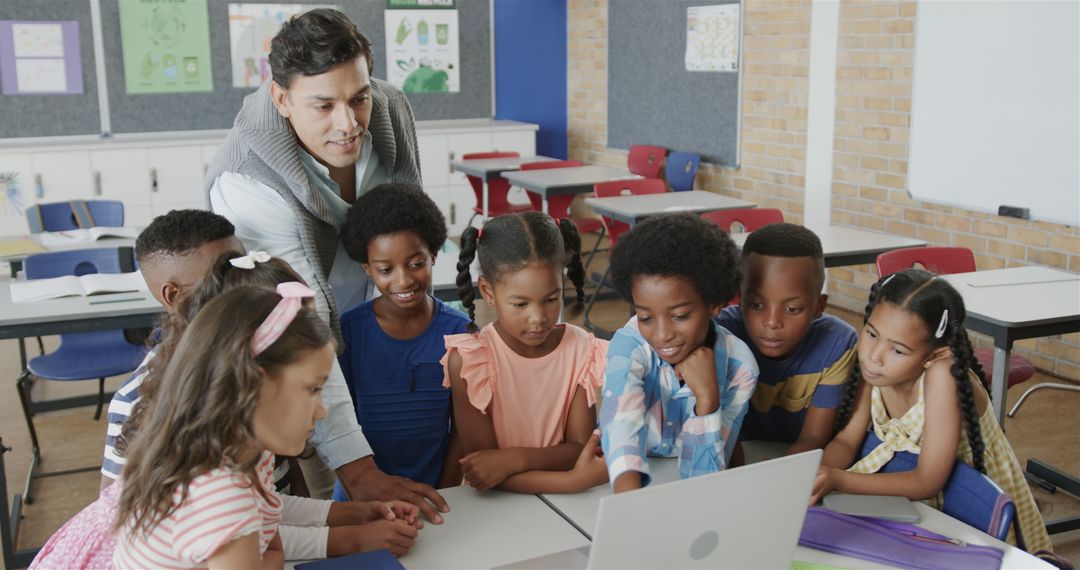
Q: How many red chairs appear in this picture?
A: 6